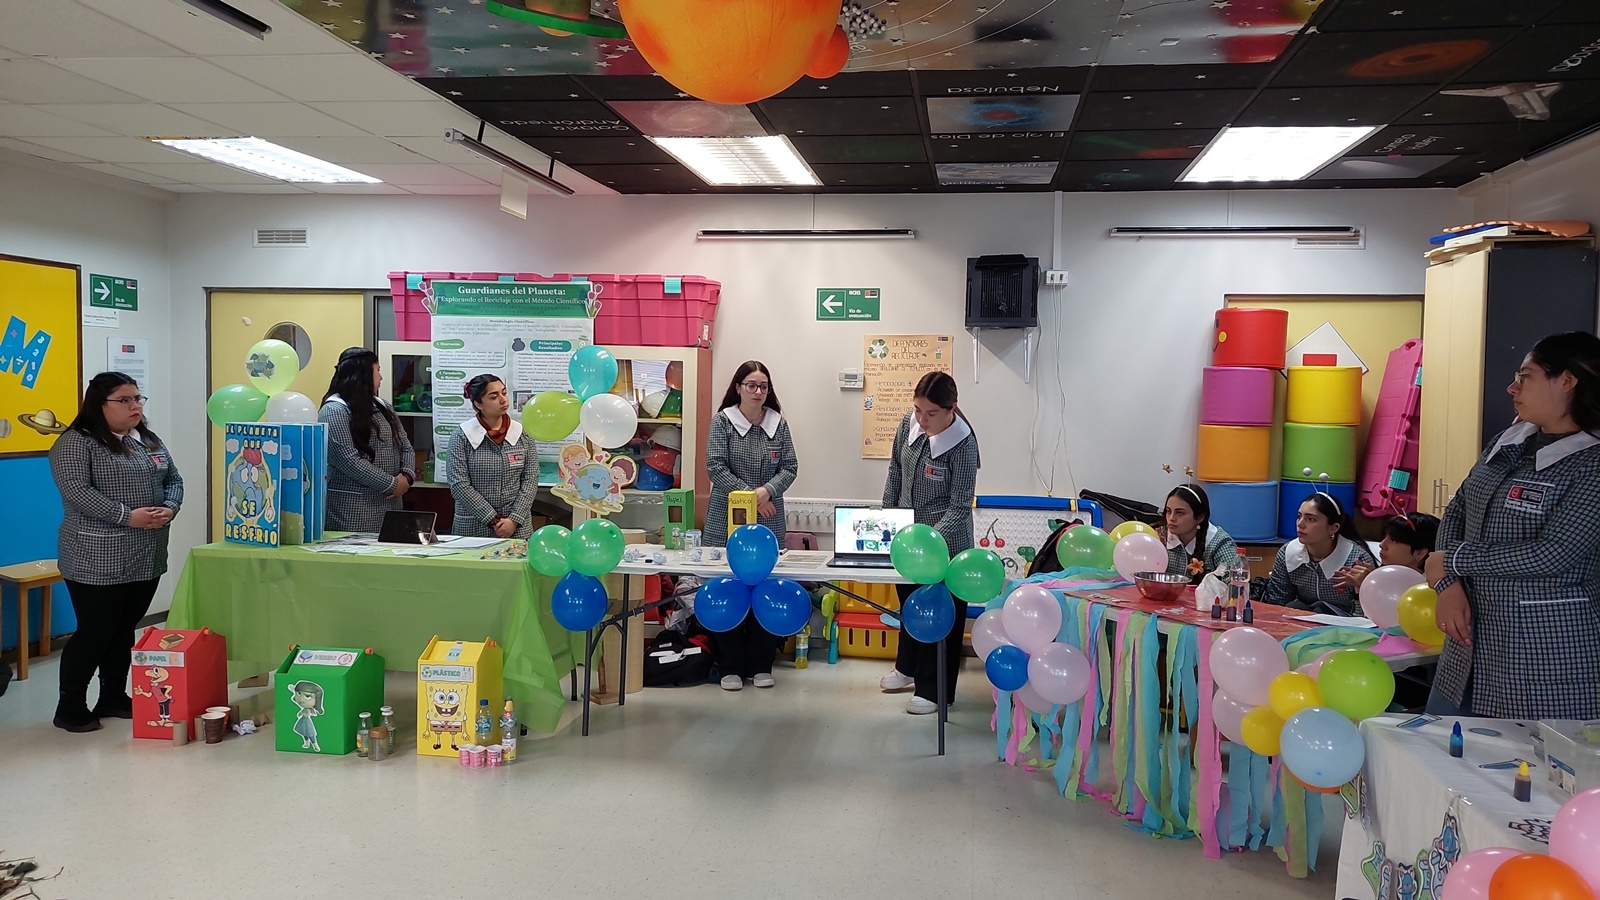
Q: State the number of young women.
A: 9